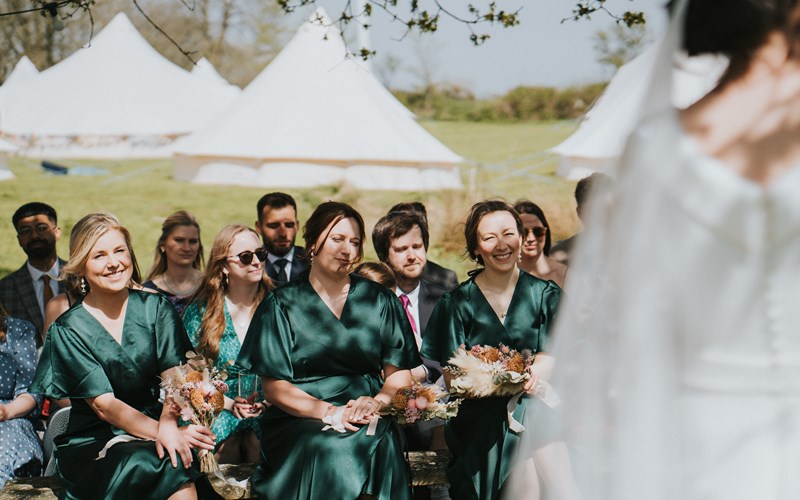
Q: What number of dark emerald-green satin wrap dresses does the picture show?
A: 3